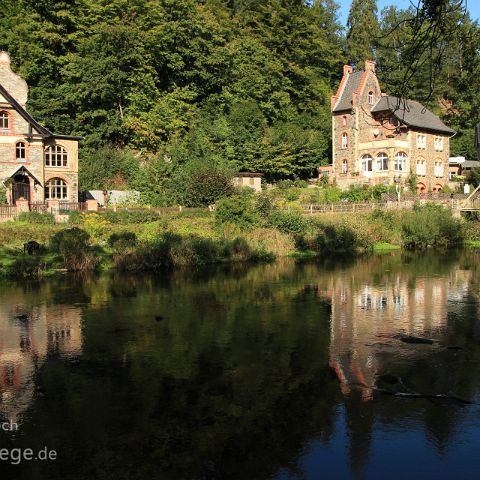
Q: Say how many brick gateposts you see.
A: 3